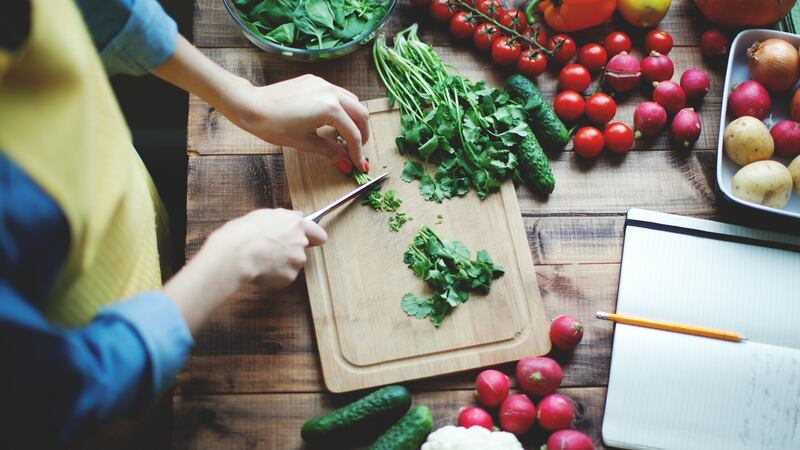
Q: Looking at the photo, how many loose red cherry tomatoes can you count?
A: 8